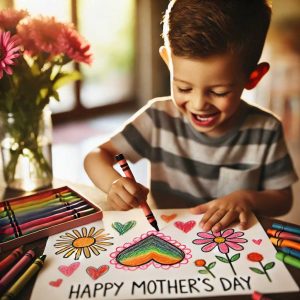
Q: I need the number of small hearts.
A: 7